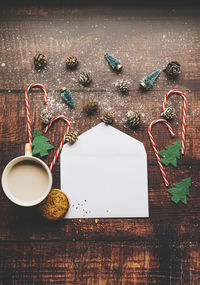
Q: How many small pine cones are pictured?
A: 11